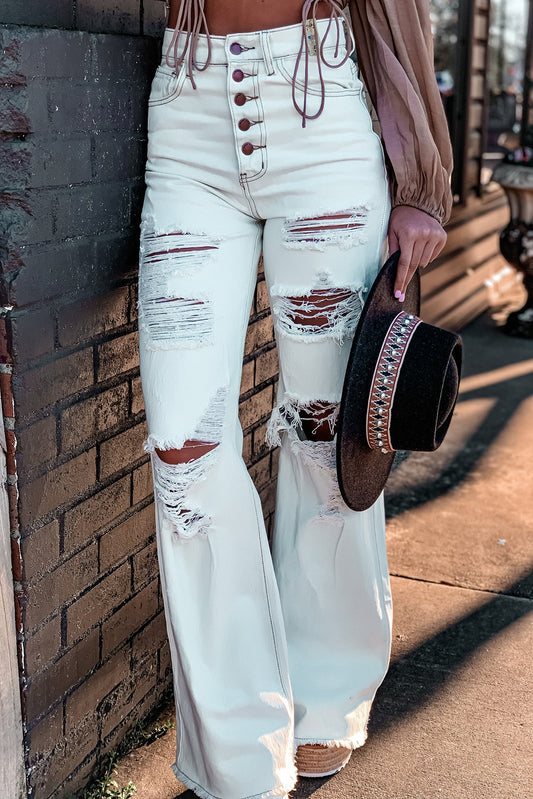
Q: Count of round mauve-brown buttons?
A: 5